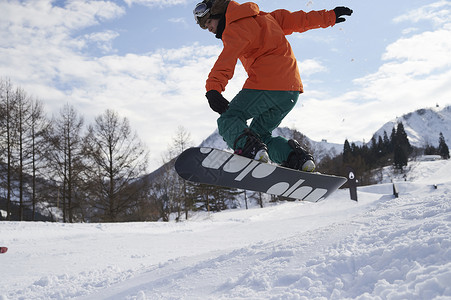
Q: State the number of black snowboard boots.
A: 2